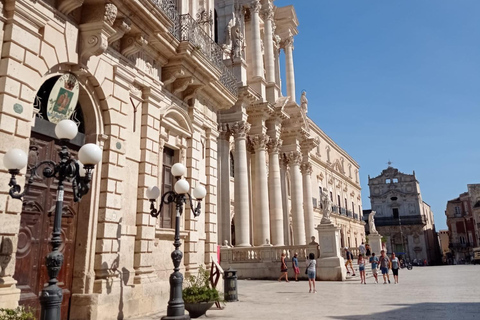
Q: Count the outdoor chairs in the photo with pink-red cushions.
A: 0